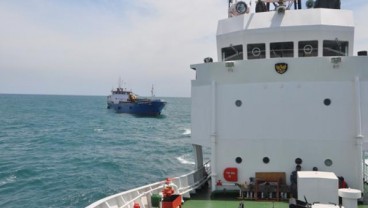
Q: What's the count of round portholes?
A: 6